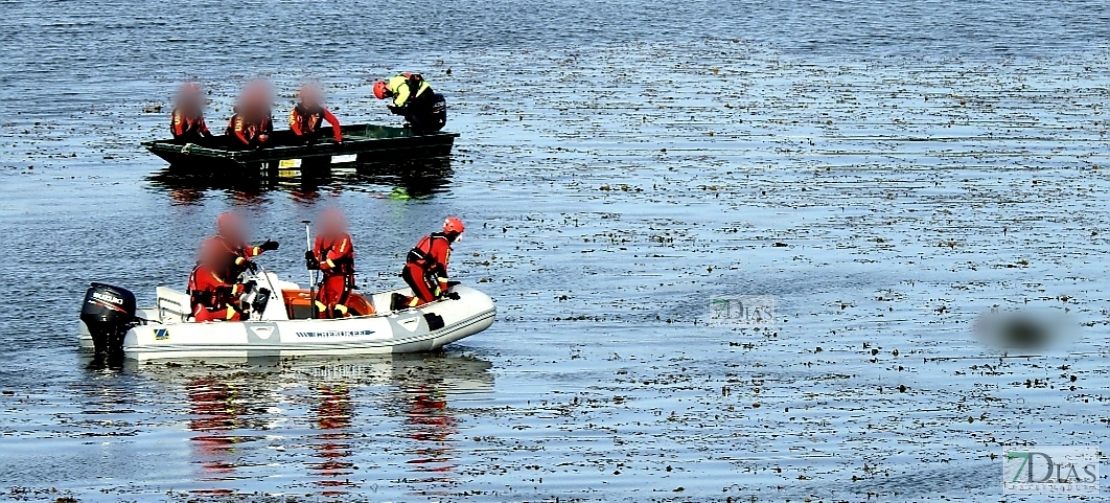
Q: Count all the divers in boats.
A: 8